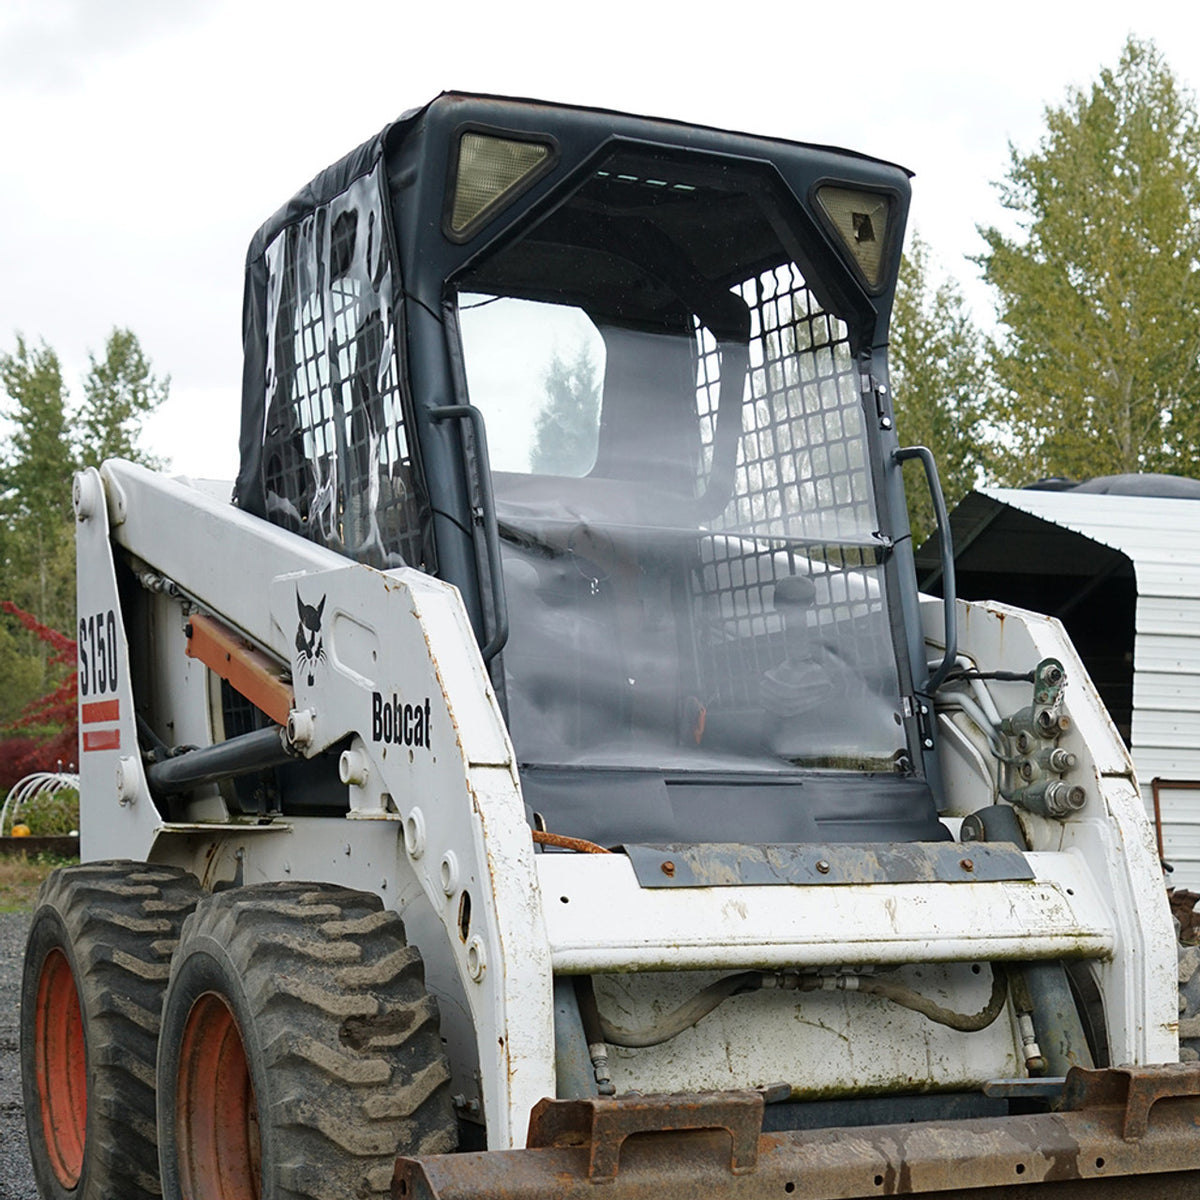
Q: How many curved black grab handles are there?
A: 2